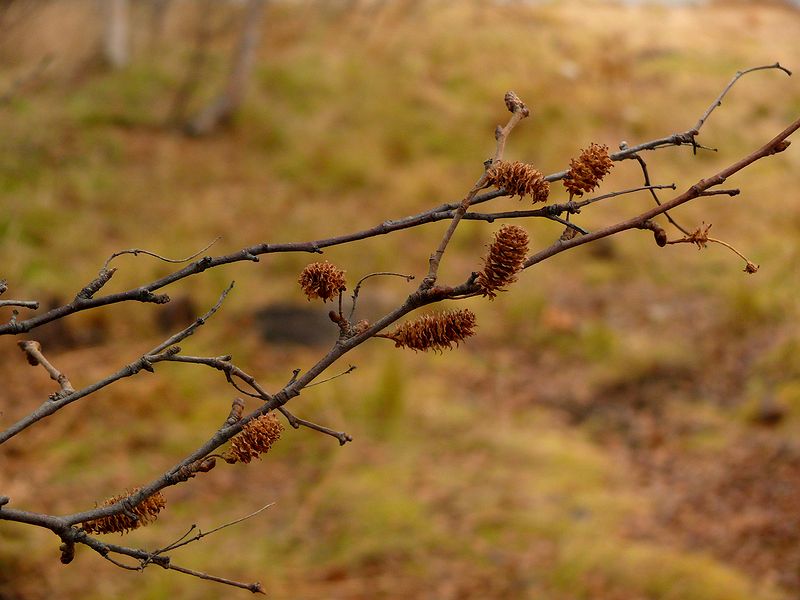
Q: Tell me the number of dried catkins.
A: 7